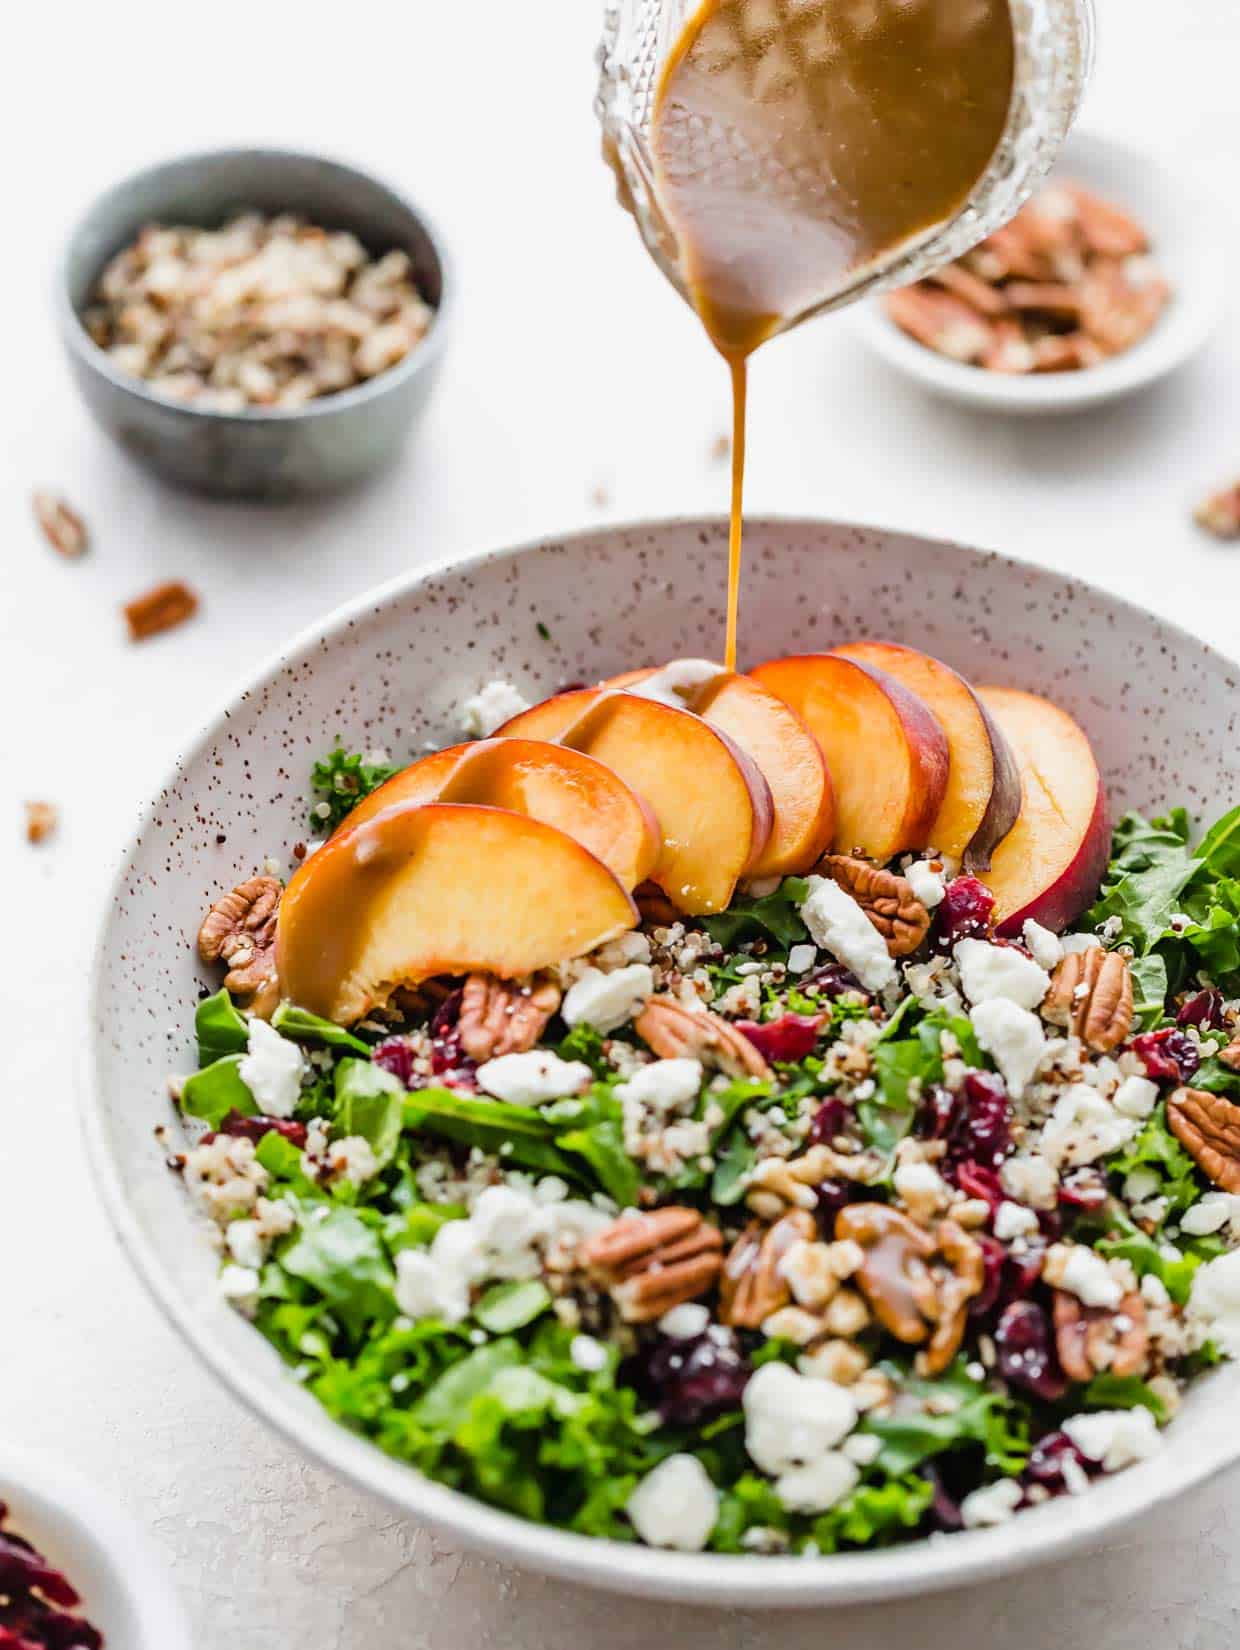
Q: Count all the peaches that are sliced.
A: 7